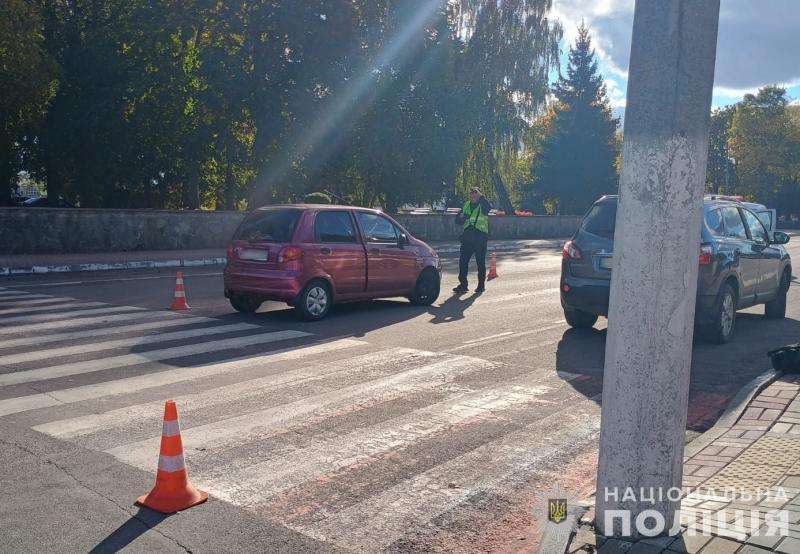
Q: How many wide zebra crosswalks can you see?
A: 1